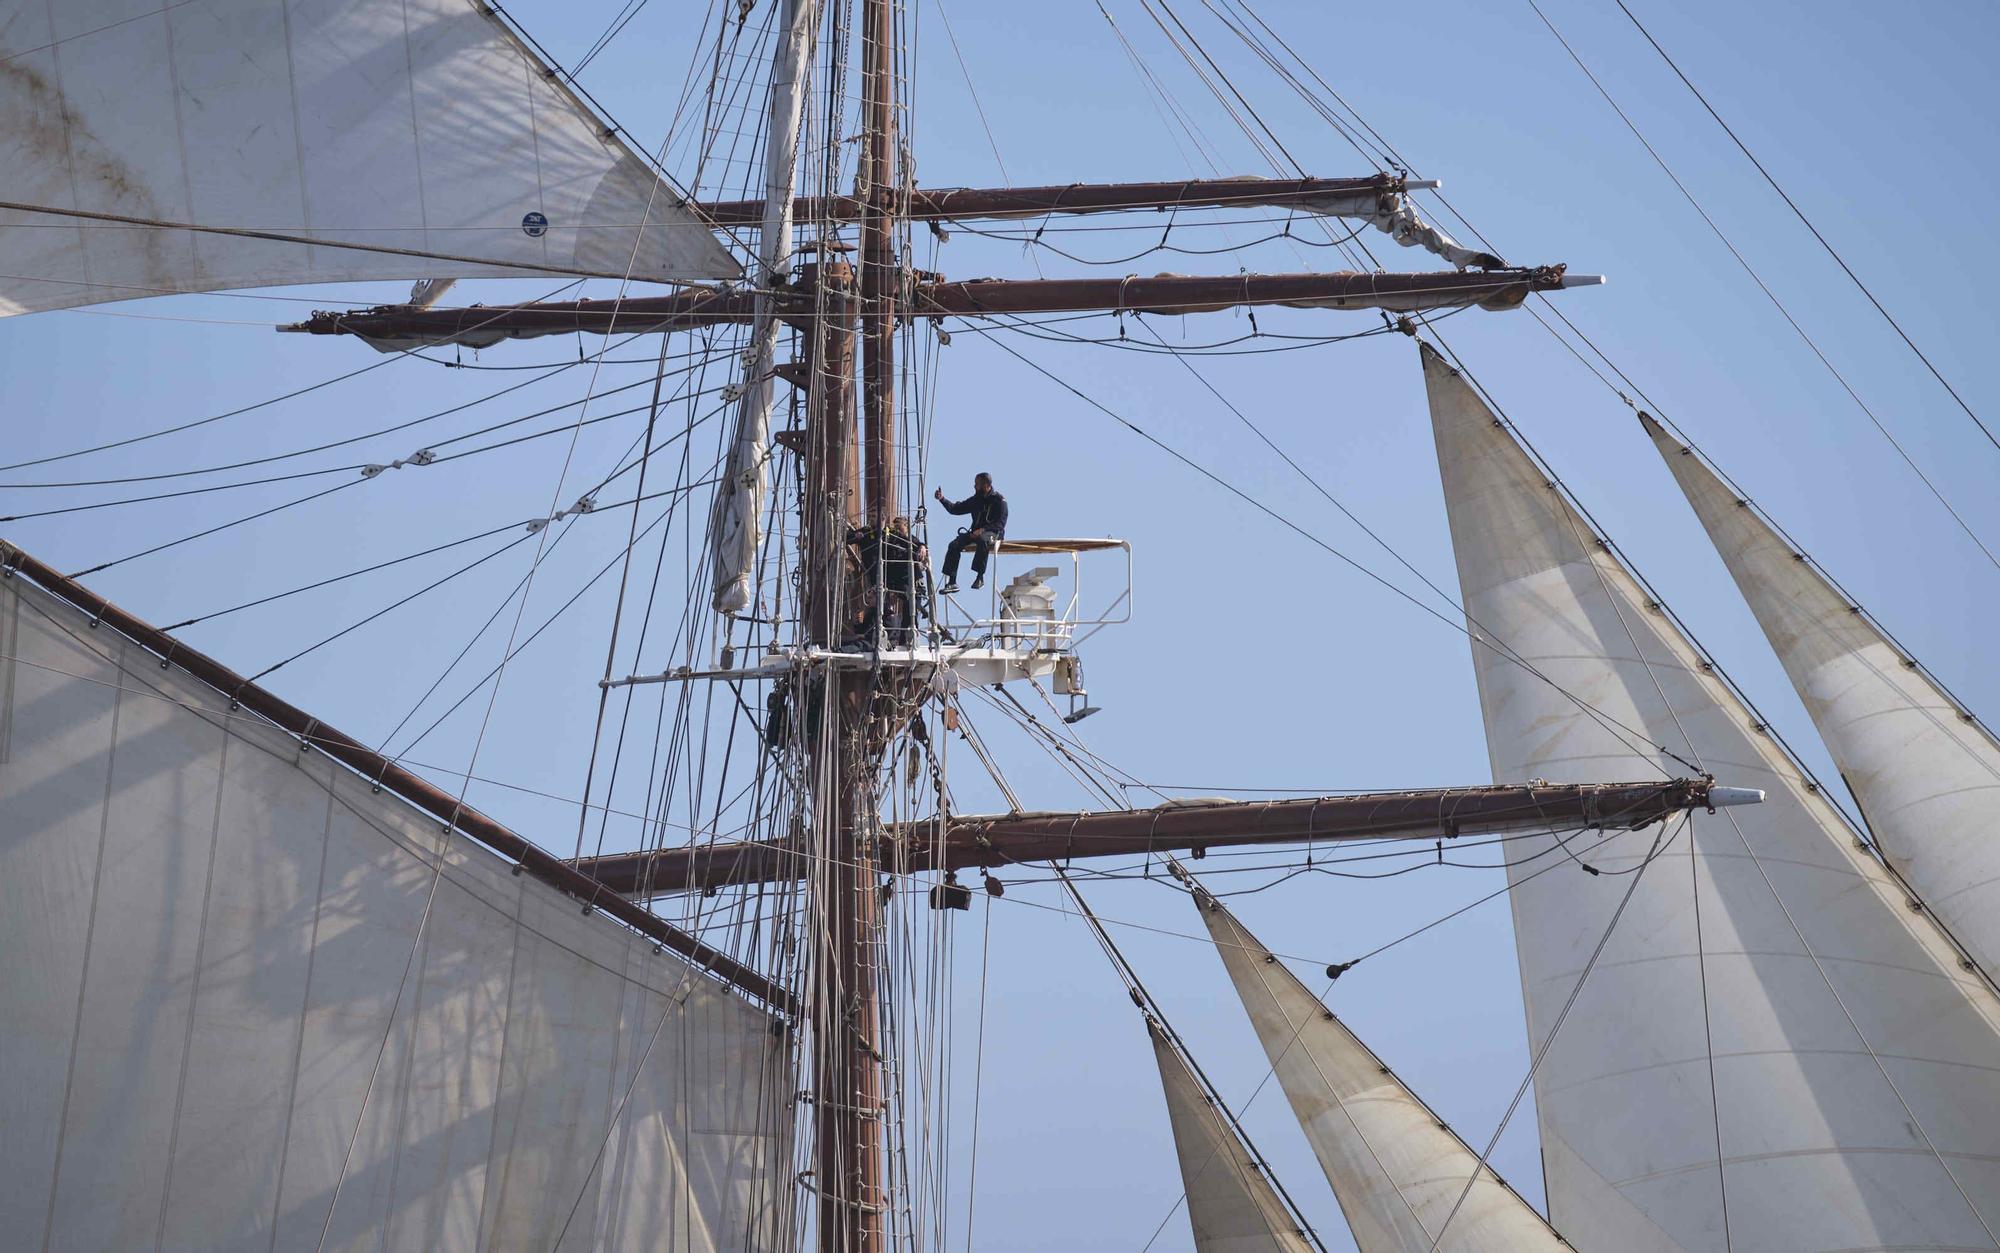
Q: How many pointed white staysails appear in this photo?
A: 4